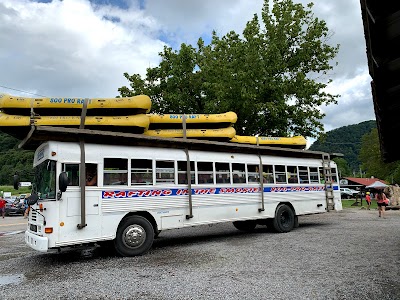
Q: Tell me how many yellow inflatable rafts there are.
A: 5